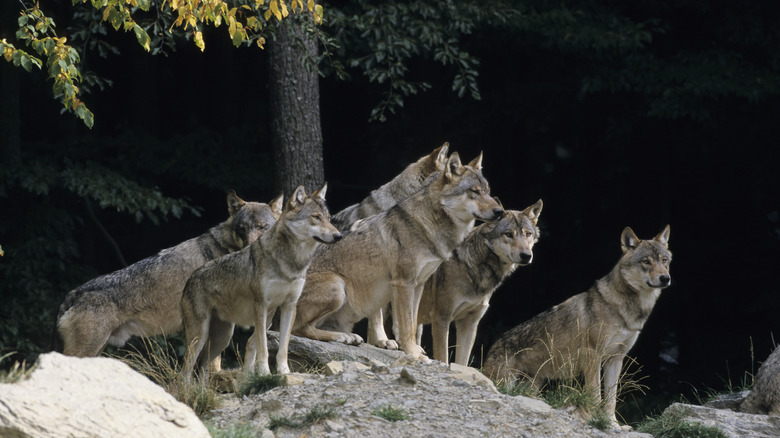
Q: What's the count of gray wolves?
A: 6